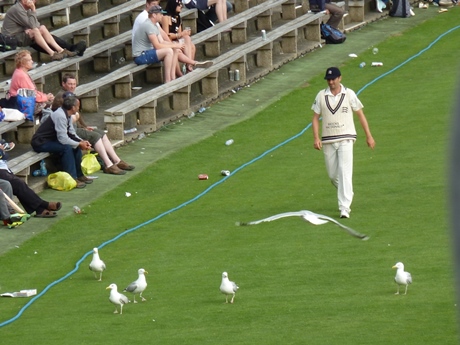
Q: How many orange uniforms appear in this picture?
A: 0